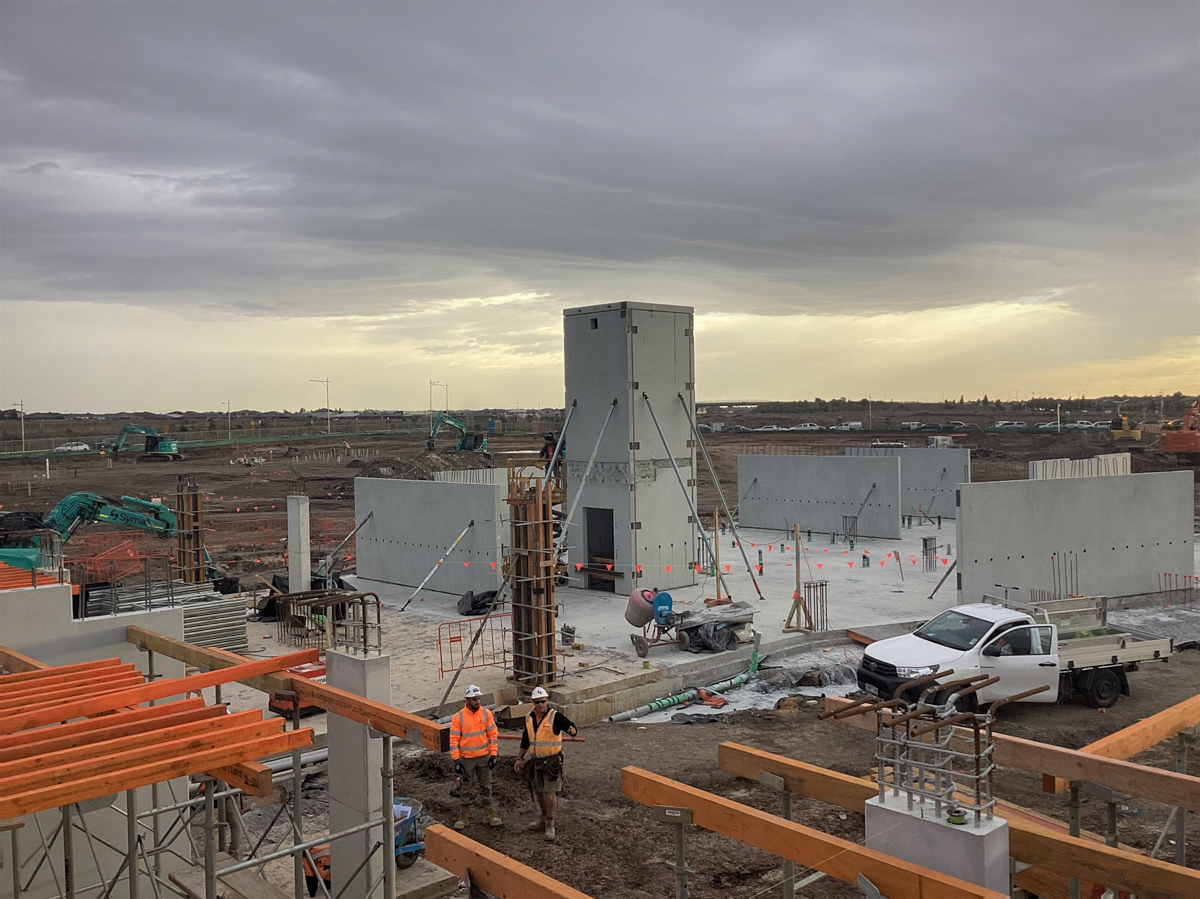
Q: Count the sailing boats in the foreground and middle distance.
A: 0